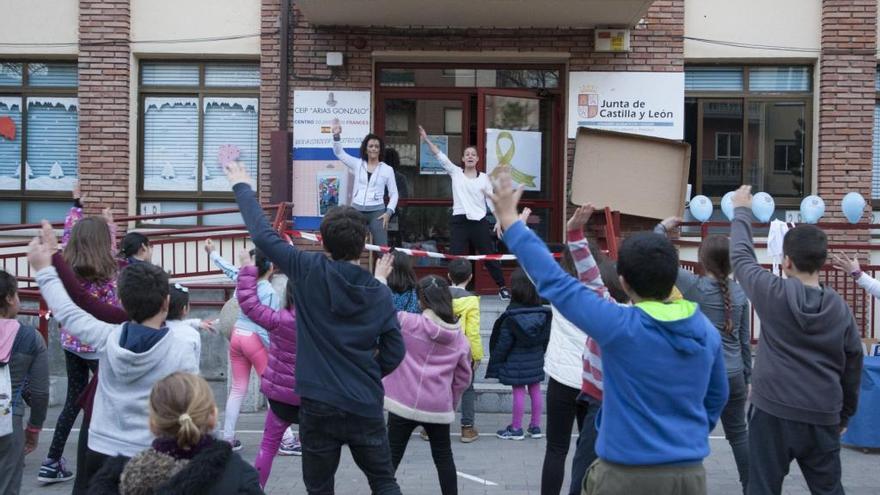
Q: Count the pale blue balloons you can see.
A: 5